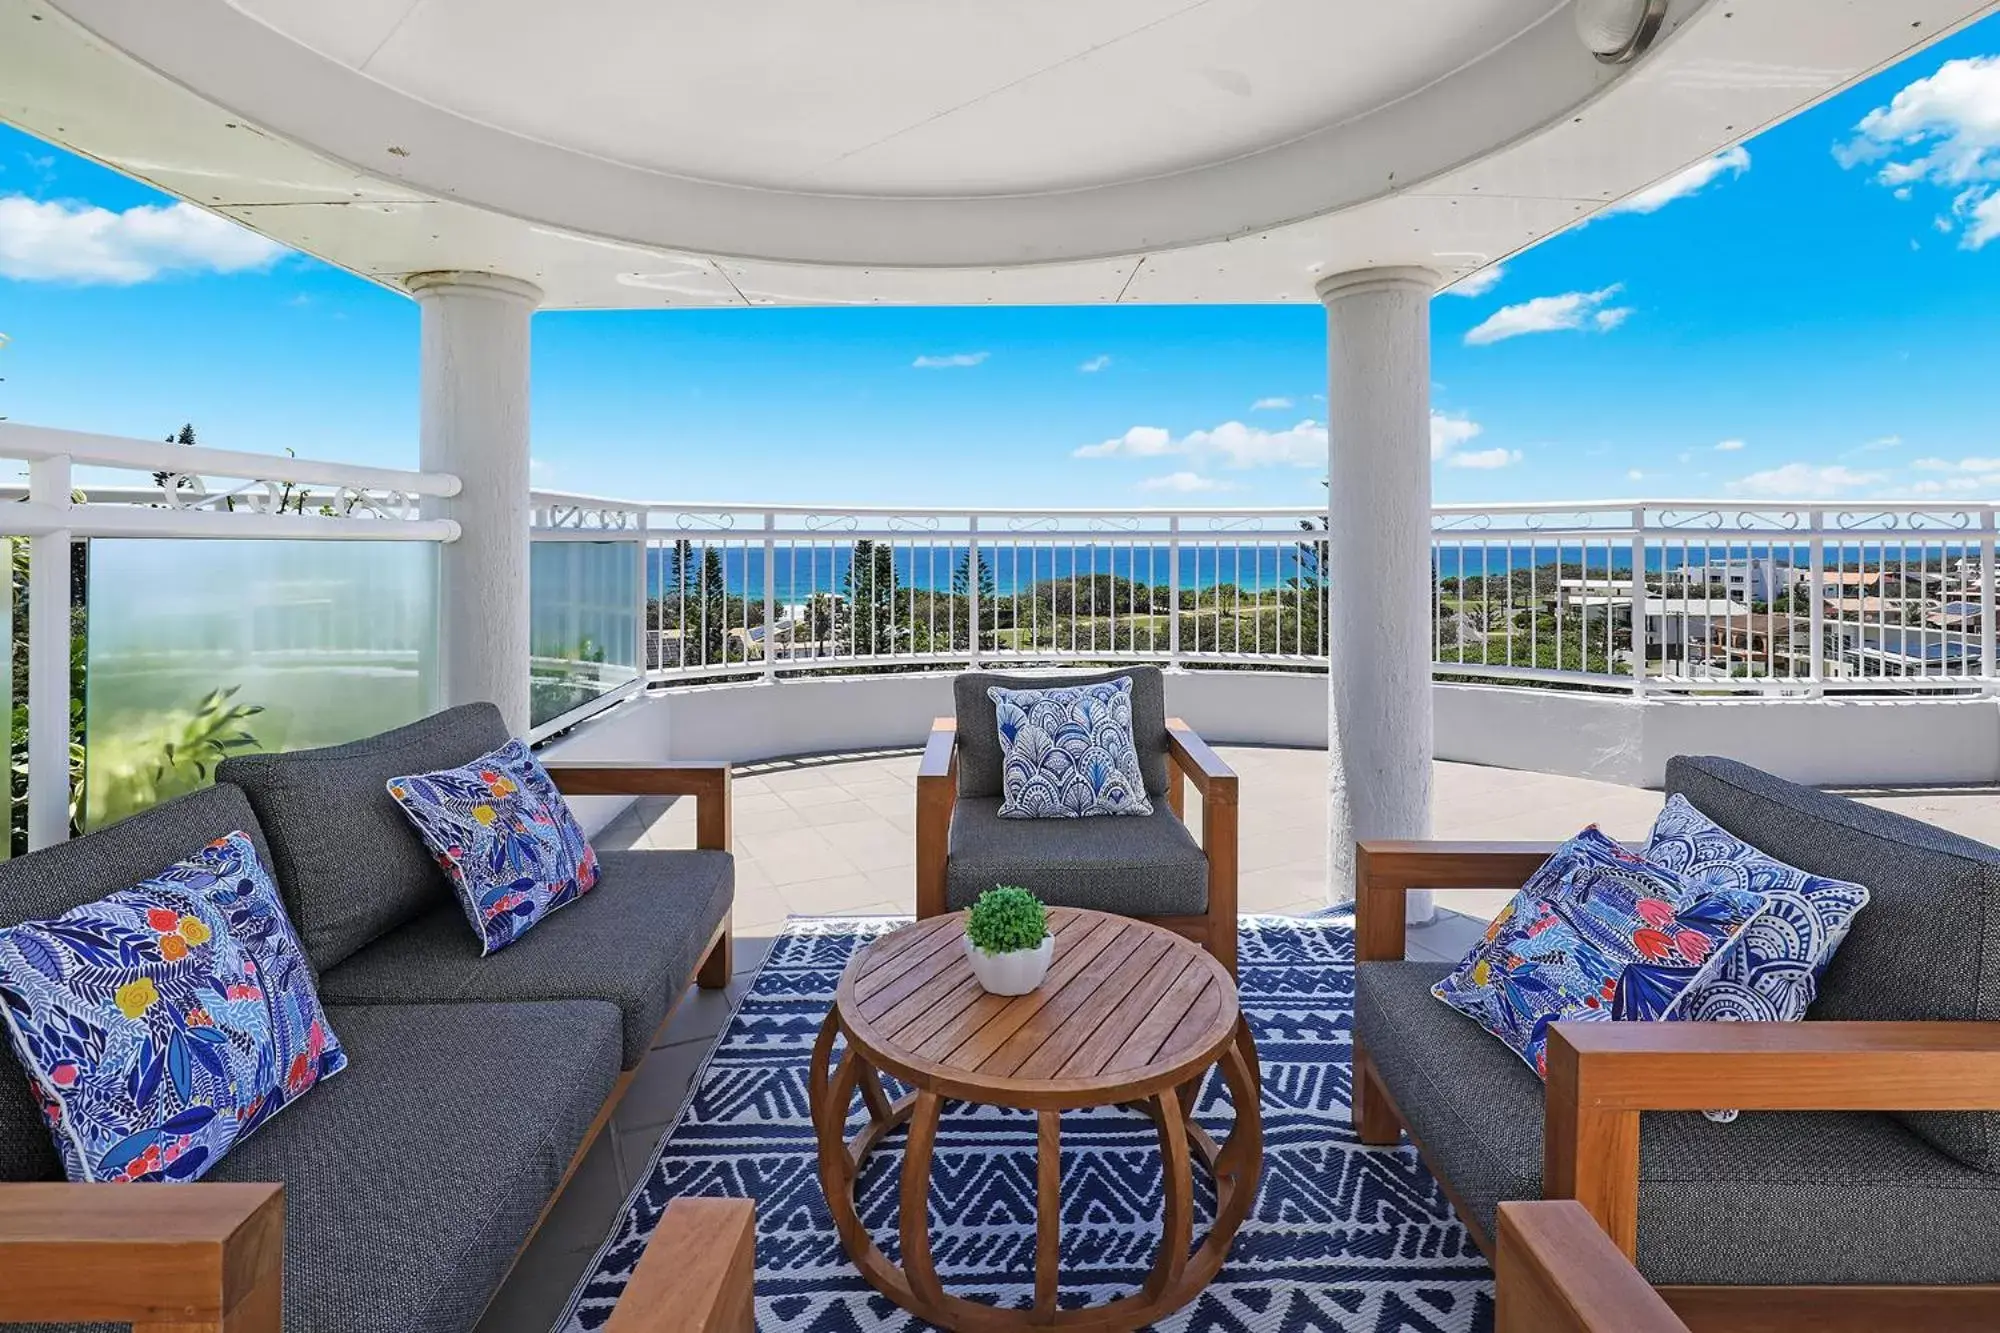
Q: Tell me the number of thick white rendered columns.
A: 2